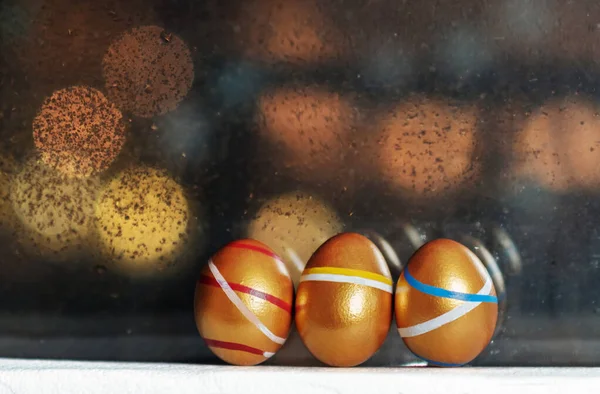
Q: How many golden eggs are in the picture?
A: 3